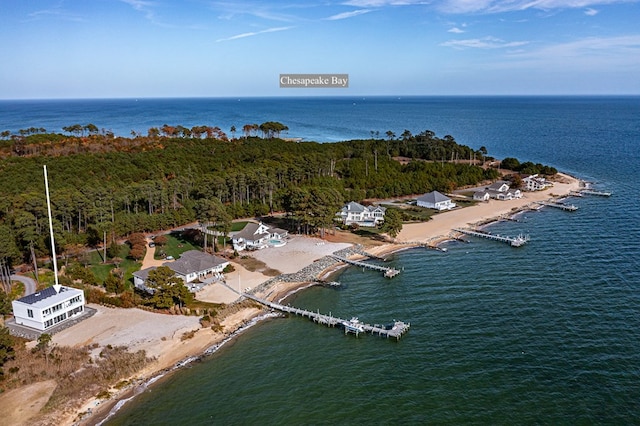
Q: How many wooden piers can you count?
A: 5